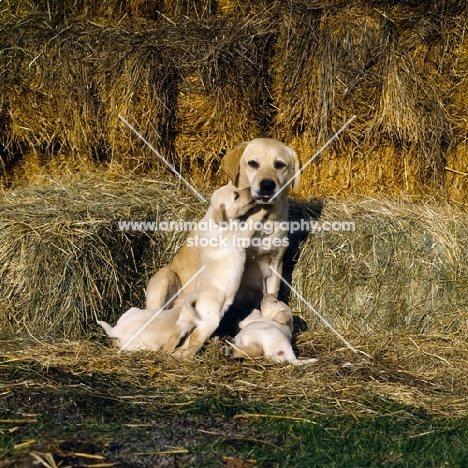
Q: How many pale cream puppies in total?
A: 3